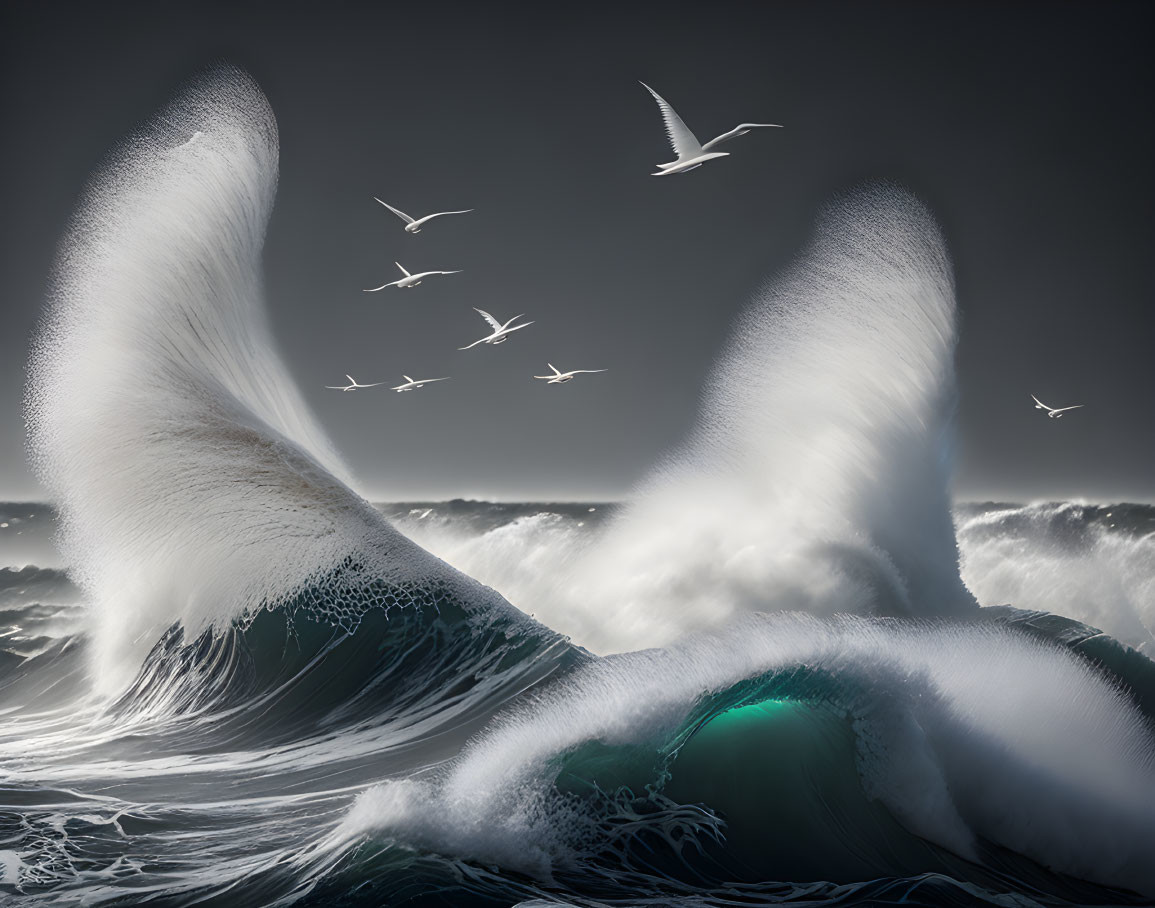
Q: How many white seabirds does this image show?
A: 8